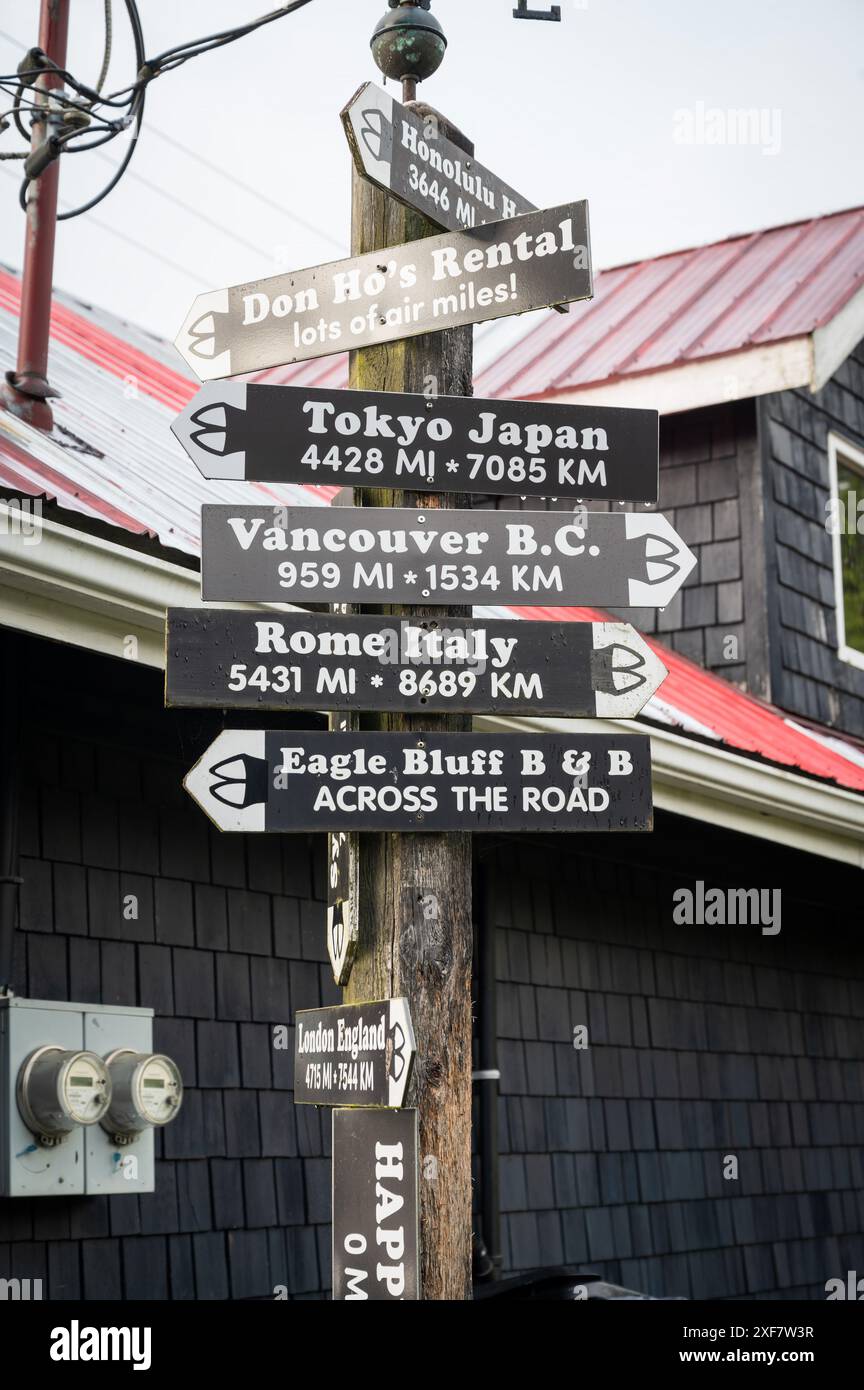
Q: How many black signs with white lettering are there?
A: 9